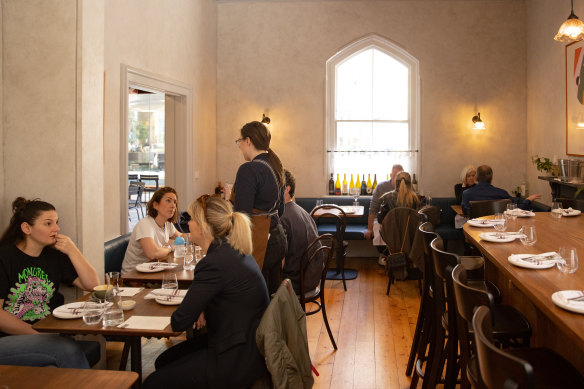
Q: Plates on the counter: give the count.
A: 6